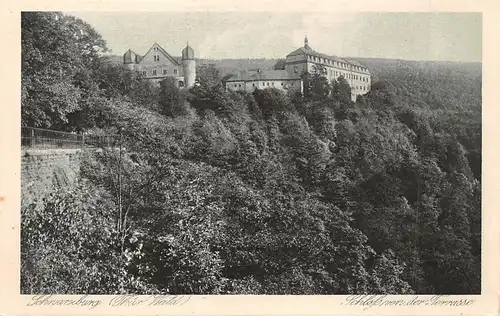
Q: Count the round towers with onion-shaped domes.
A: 2